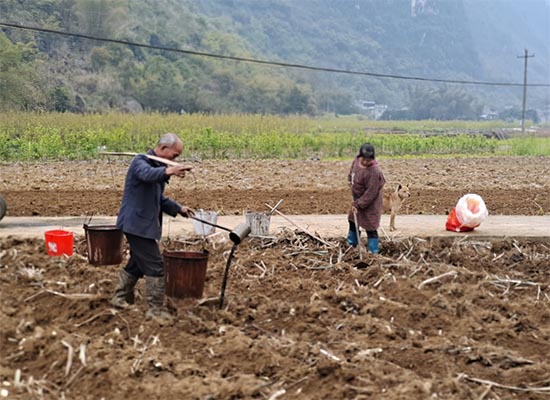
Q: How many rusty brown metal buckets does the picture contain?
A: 2